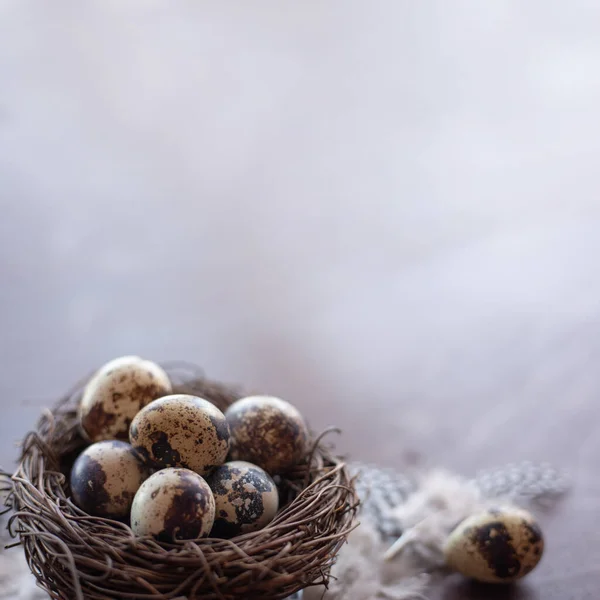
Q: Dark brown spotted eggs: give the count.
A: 7